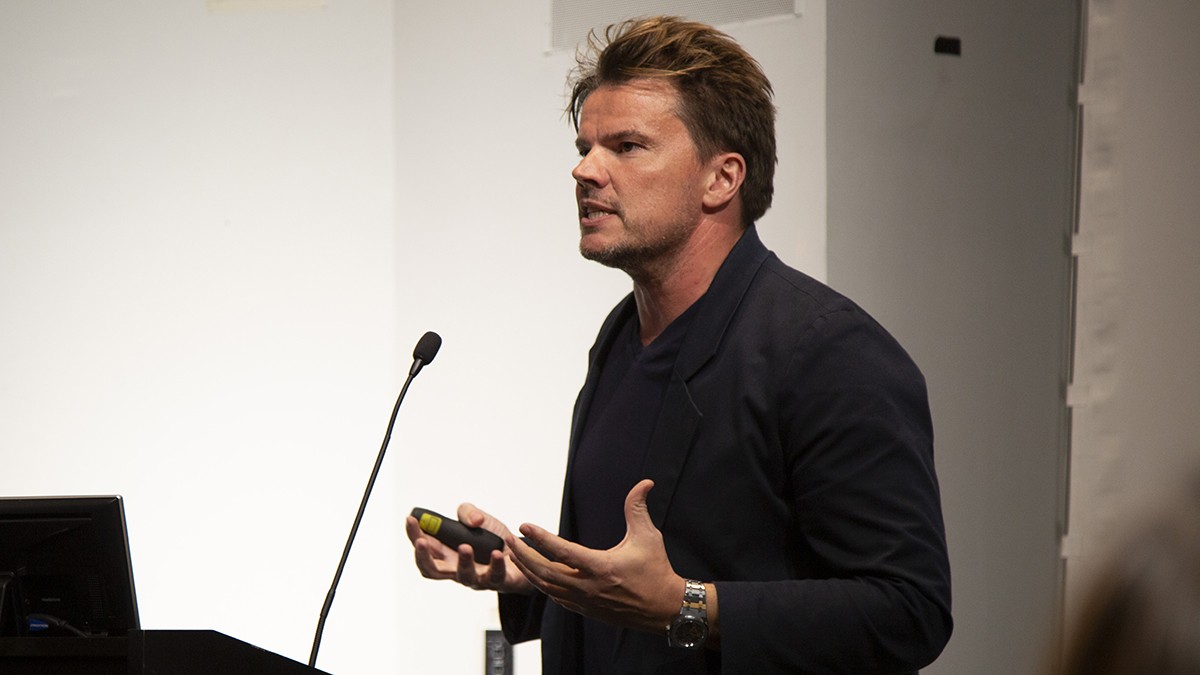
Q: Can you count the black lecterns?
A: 1